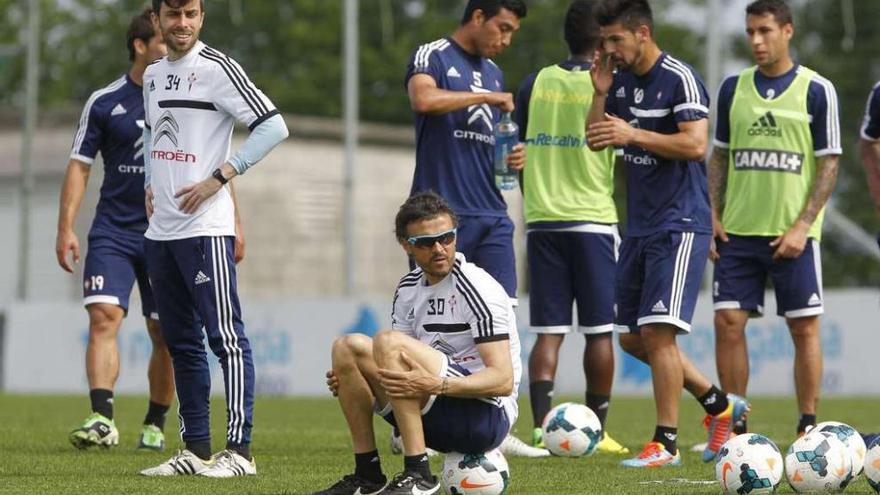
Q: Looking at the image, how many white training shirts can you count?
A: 2